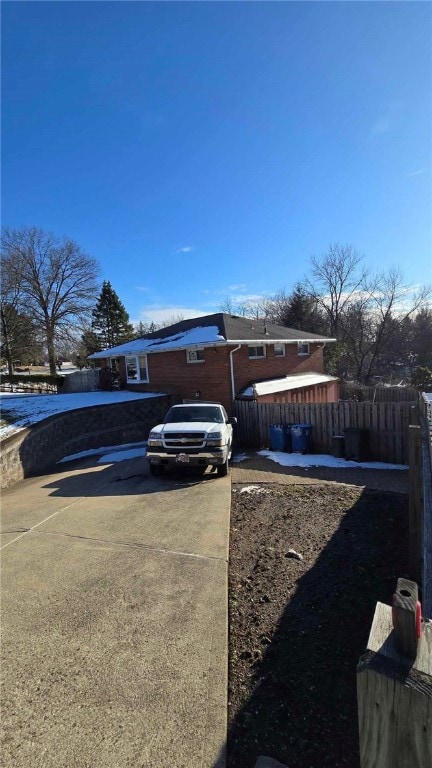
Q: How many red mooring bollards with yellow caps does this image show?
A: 0